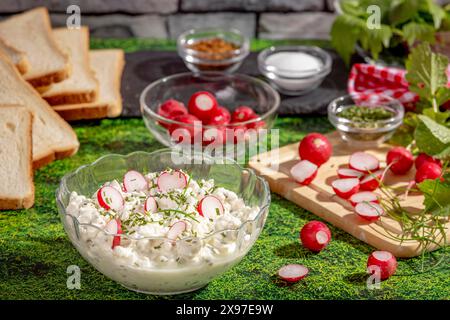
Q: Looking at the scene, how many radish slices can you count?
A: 15